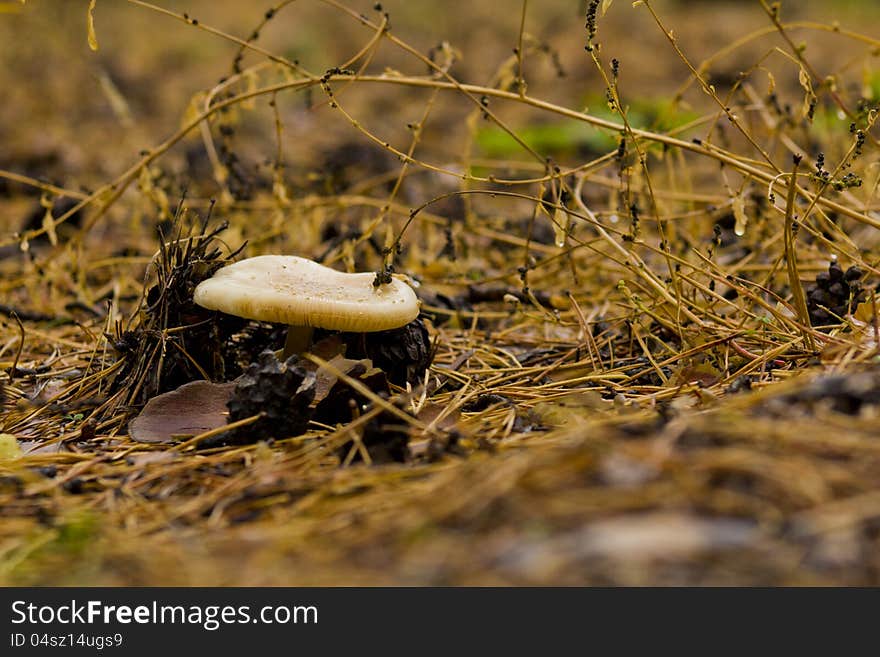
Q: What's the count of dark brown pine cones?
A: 3